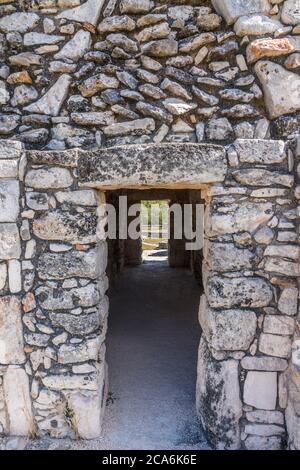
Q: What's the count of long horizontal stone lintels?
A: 1